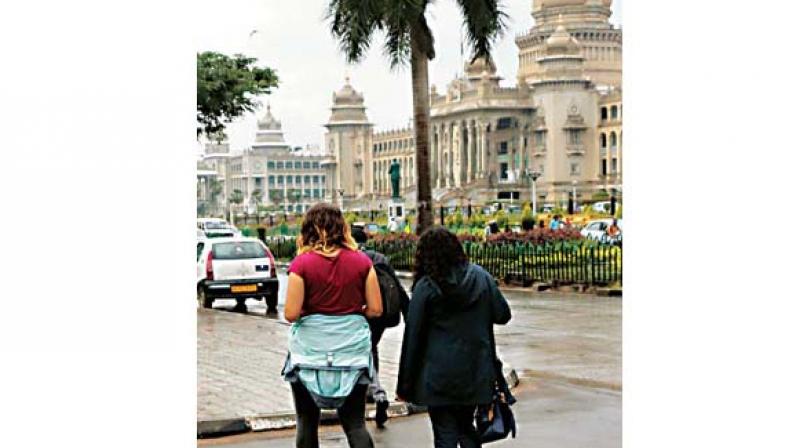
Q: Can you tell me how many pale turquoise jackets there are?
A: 1